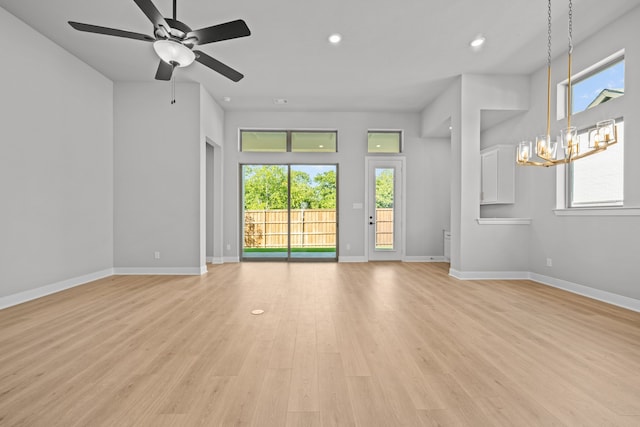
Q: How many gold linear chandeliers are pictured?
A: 1